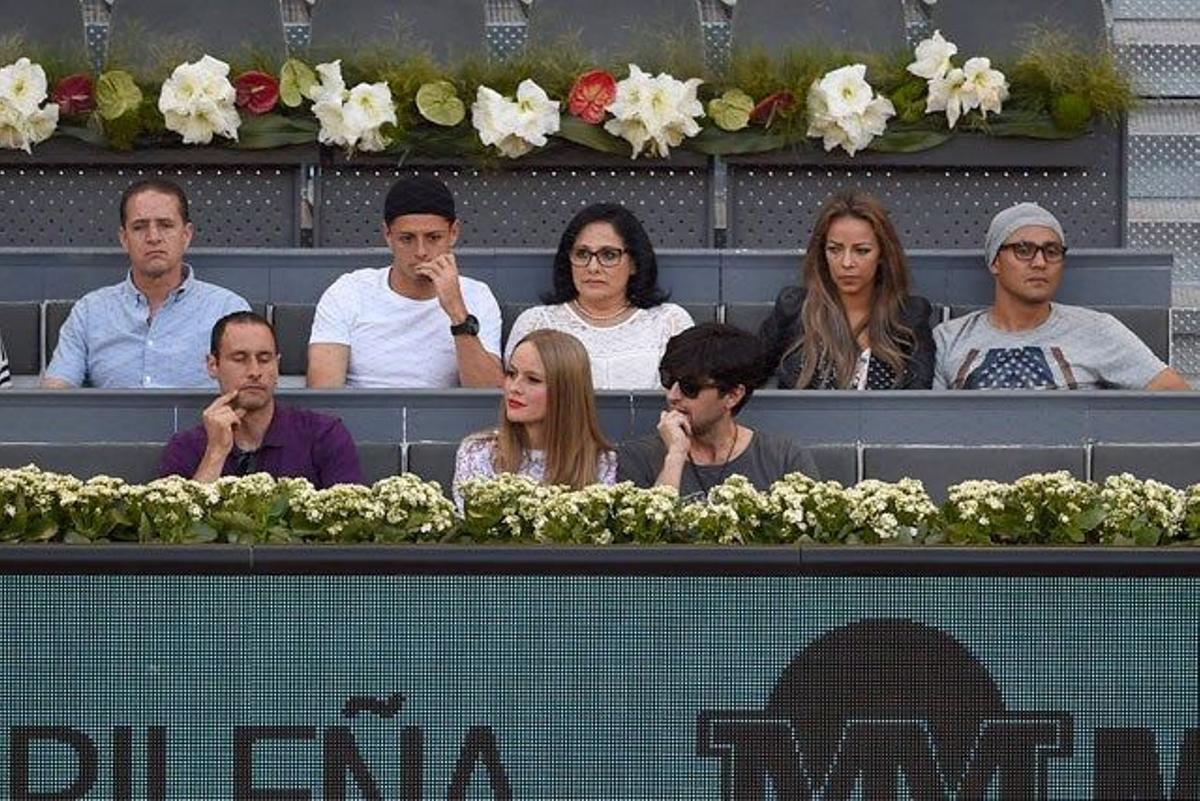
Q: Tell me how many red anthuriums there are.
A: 4